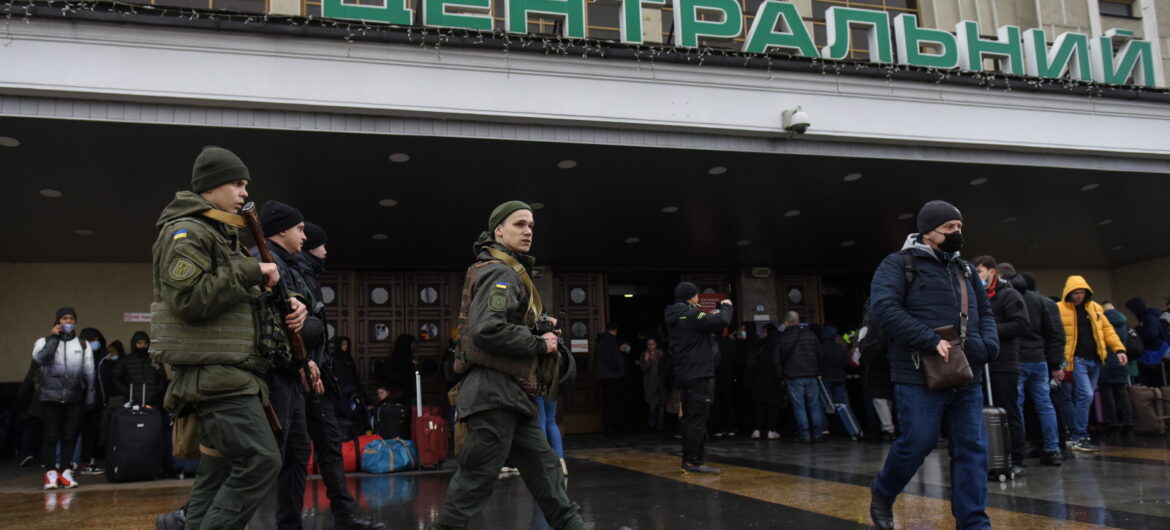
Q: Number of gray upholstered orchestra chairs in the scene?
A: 0